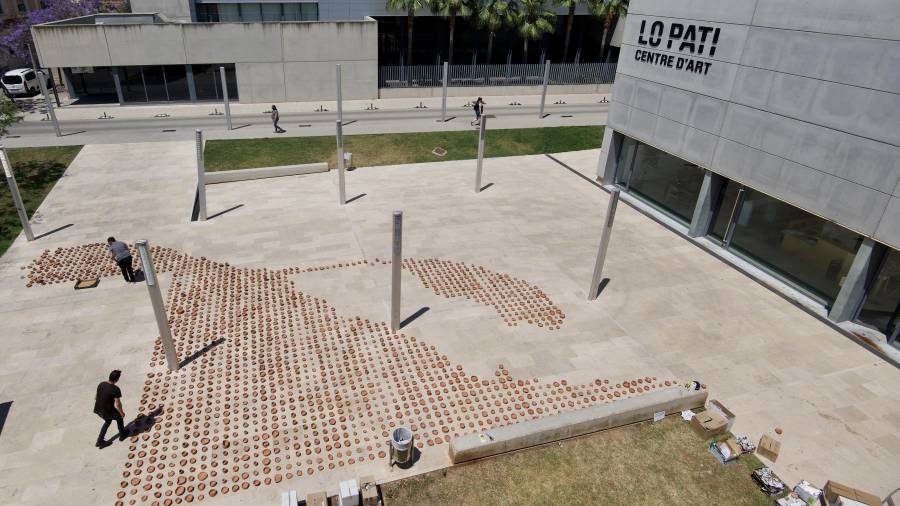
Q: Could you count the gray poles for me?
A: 12